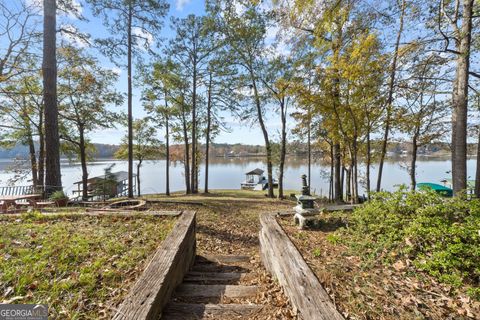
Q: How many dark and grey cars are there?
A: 0